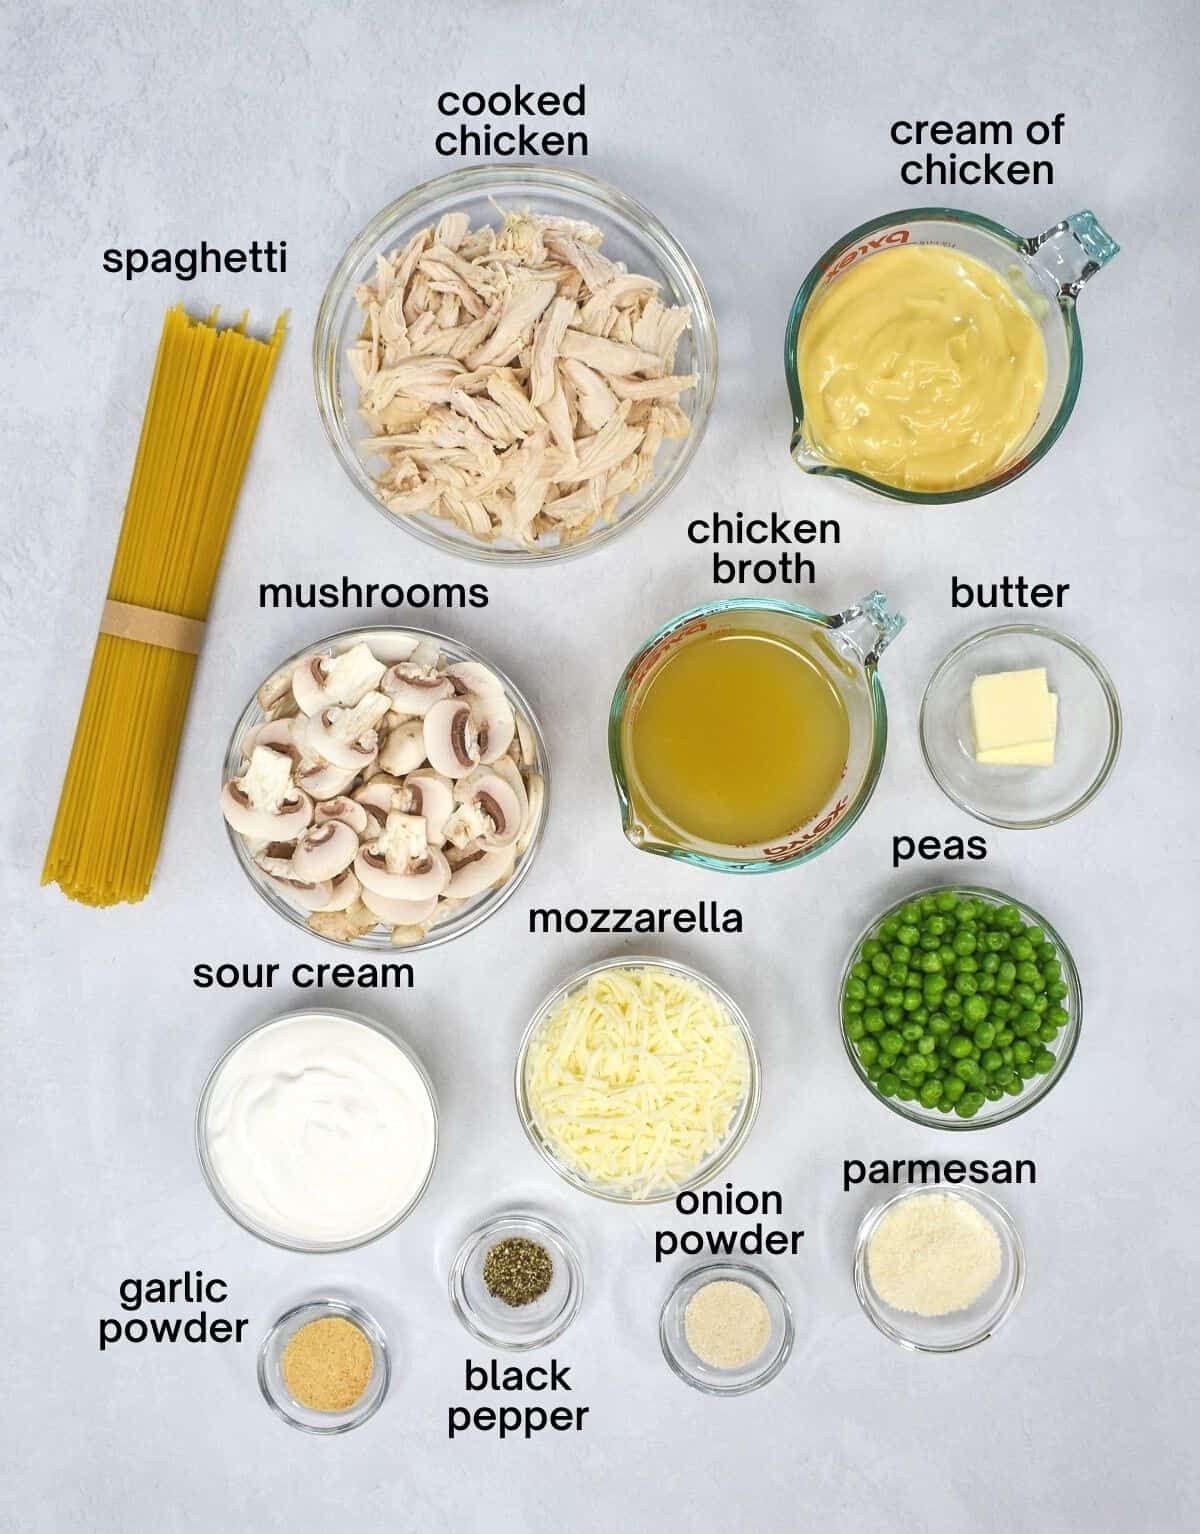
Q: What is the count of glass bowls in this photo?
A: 10